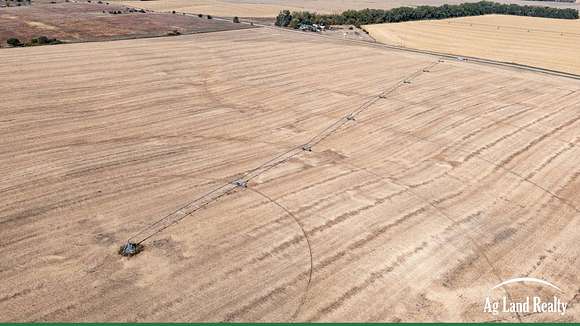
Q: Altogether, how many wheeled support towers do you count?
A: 7